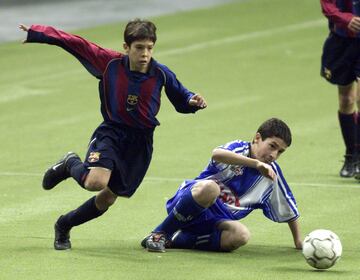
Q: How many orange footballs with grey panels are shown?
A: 0